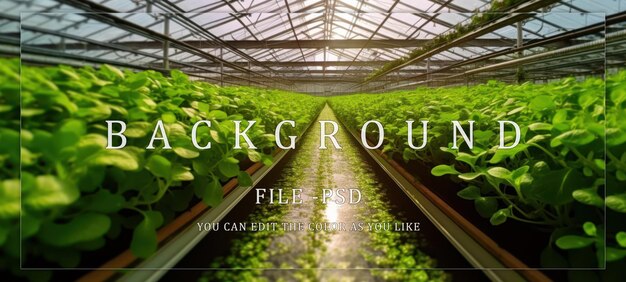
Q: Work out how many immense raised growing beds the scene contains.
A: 2